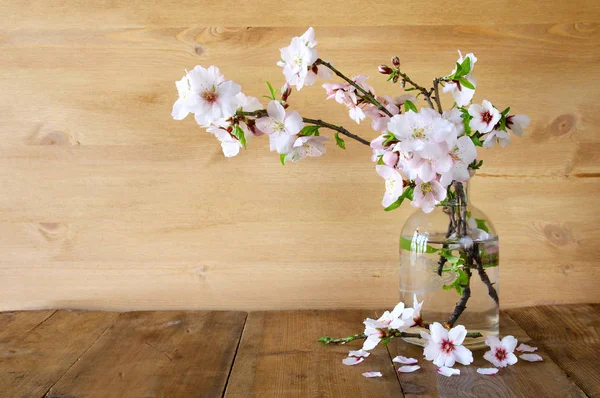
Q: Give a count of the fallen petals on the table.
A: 9